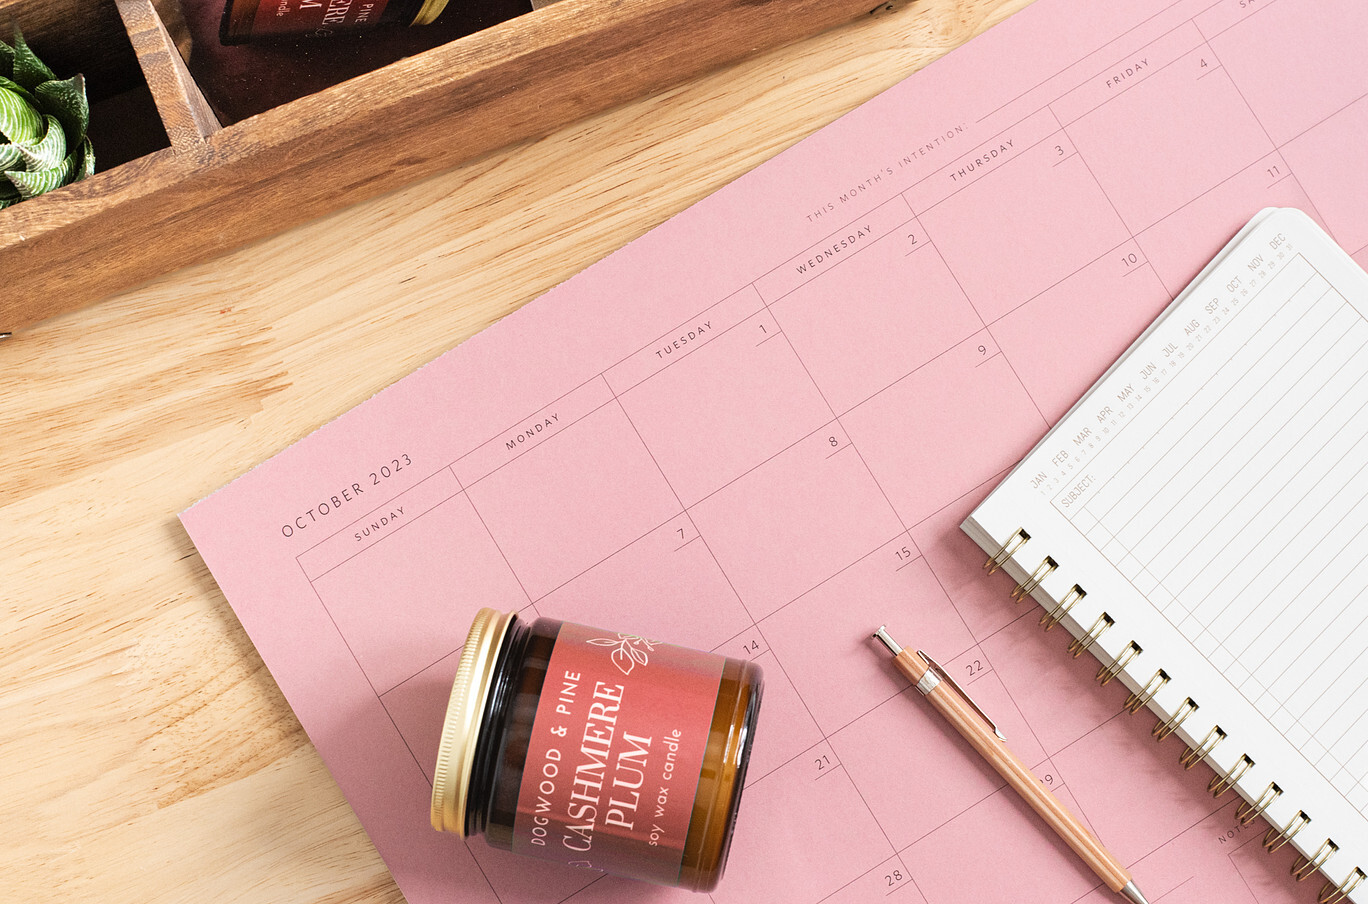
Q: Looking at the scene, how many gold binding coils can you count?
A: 13